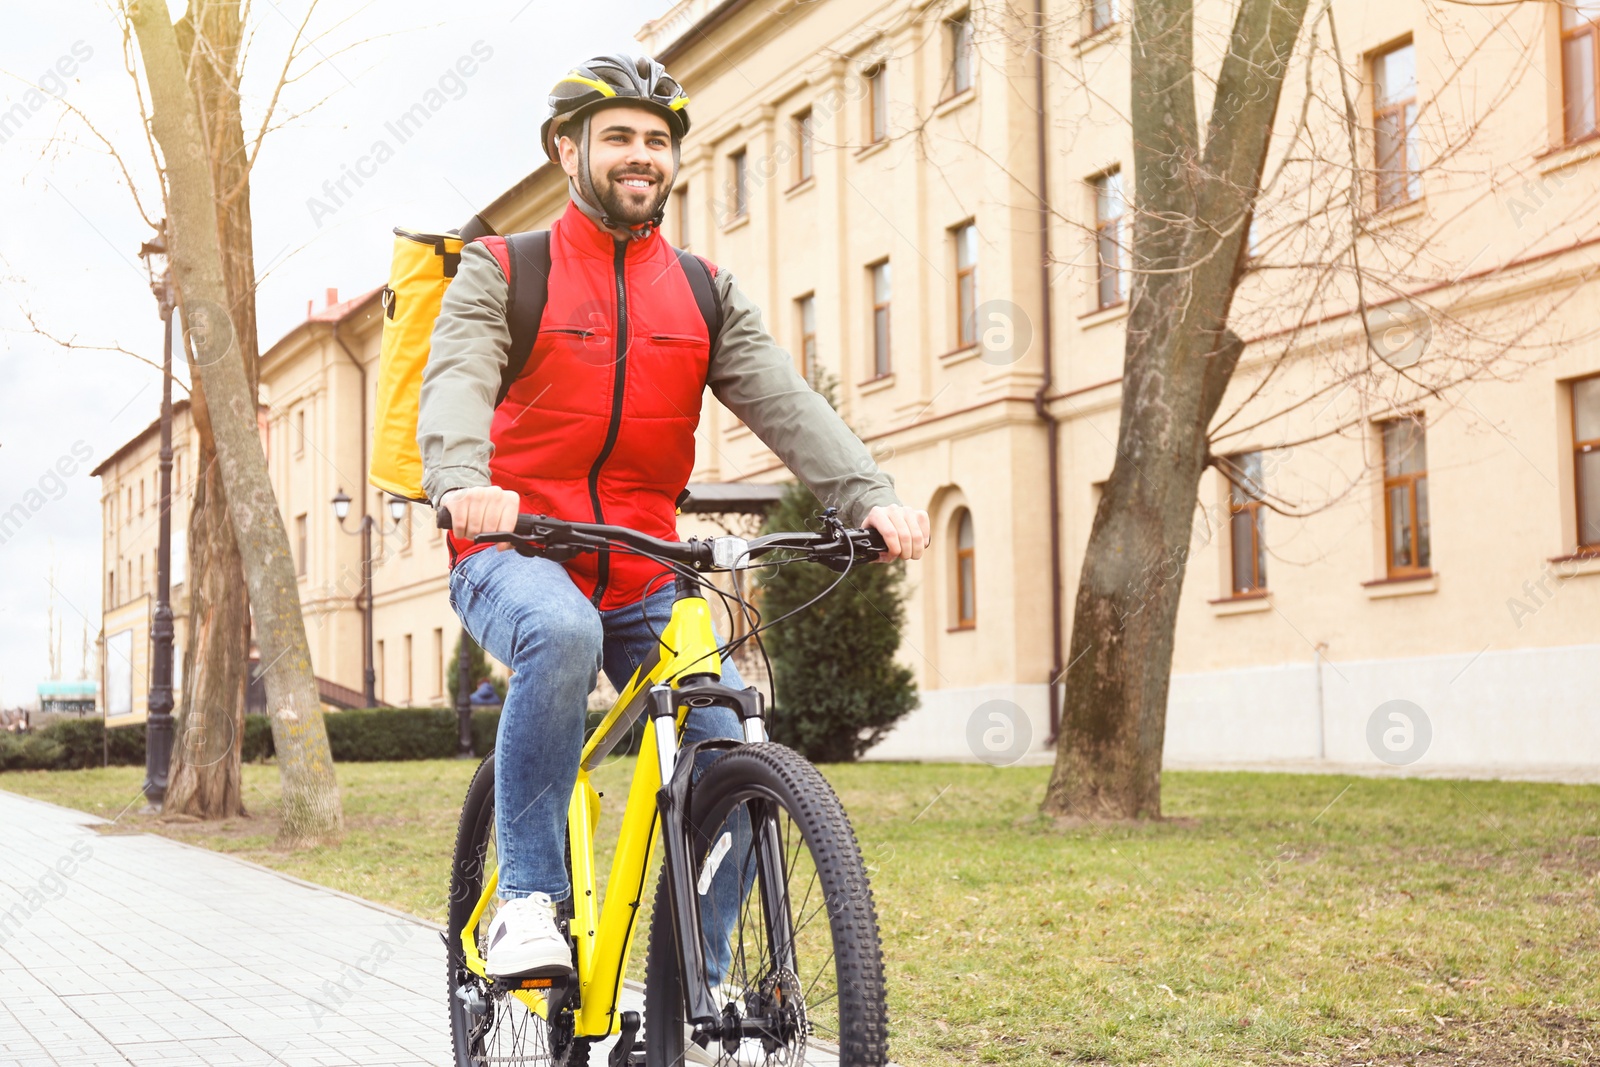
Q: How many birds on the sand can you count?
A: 0